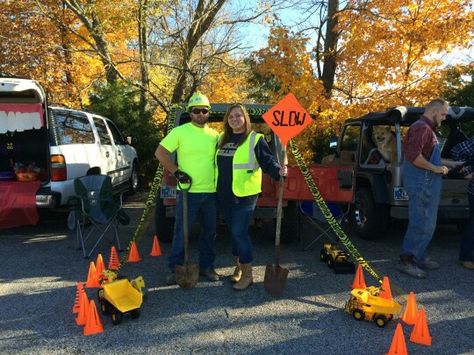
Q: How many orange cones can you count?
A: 13